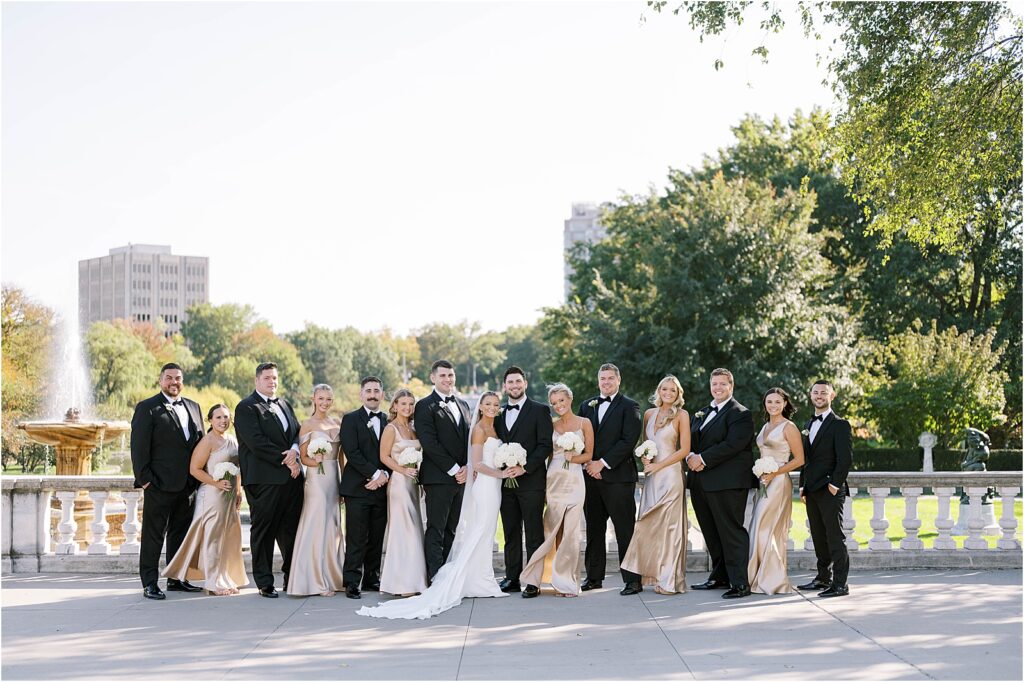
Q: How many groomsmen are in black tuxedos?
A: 7